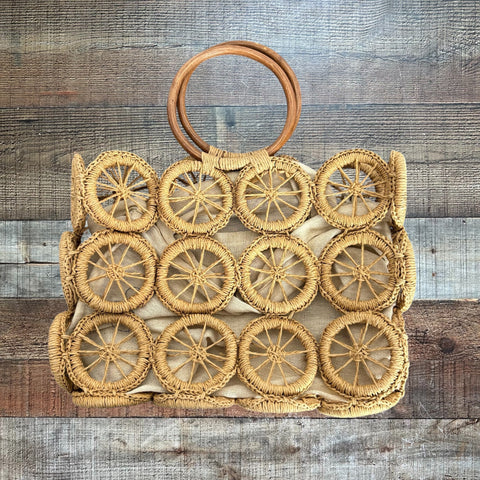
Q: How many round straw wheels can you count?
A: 12